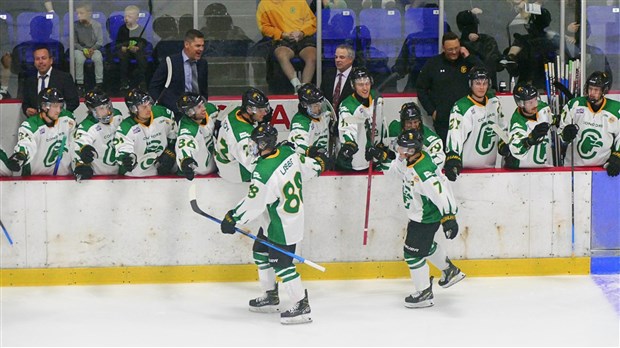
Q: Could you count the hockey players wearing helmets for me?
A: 13